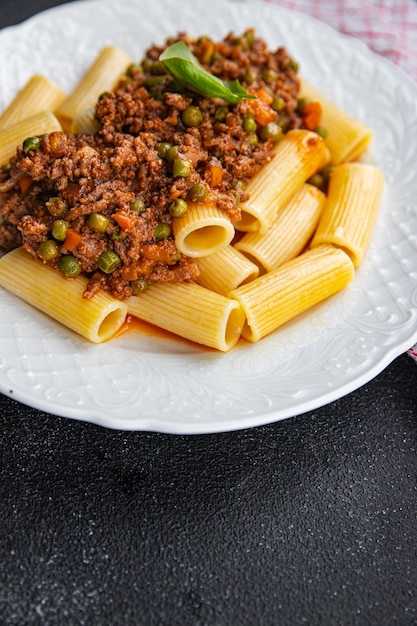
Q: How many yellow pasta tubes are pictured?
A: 13